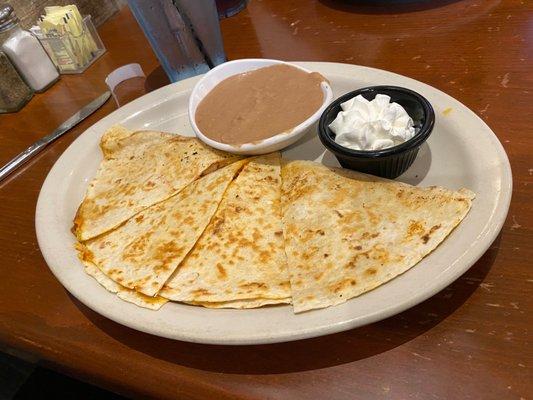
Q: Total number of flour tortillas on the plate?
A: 4